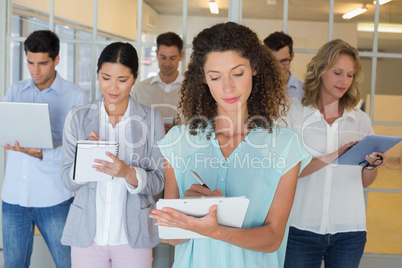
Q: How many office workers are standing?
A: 6